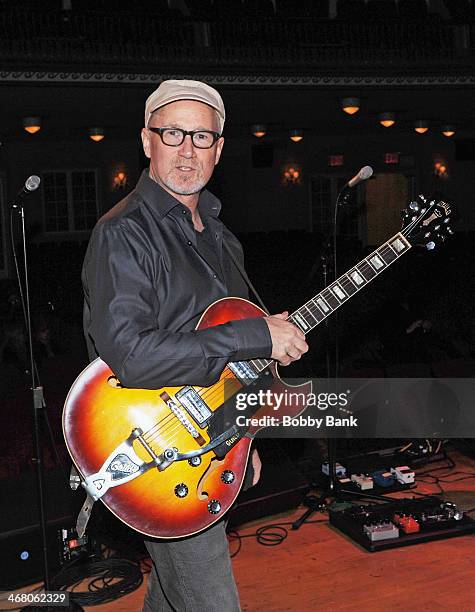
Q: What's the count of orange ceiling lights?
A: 8